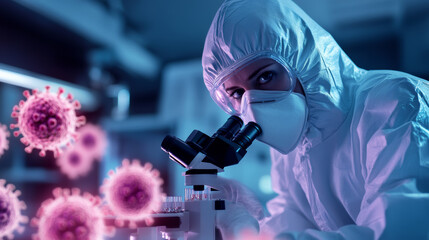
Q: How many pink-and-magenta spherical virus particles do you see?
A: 7